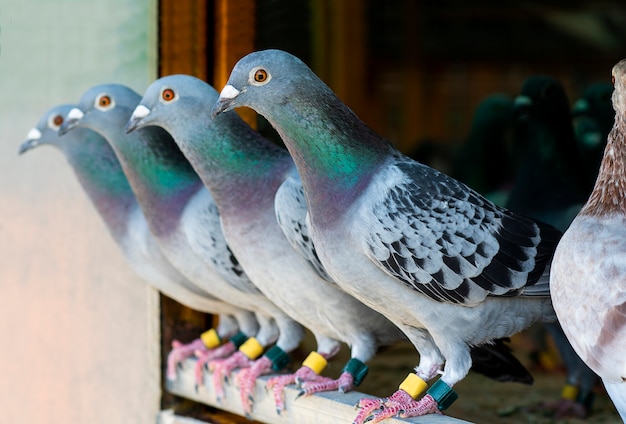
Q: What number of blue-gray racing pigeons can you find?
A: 4